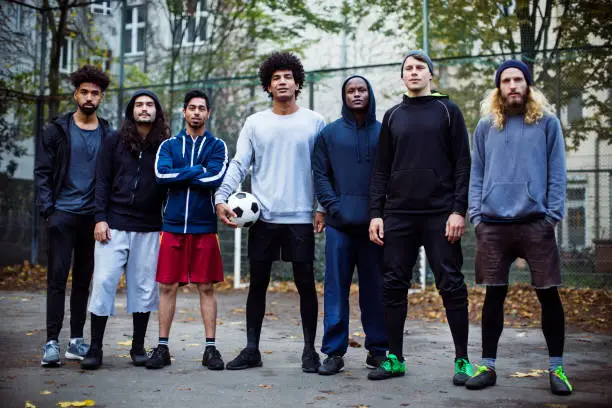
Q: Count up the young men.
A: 7